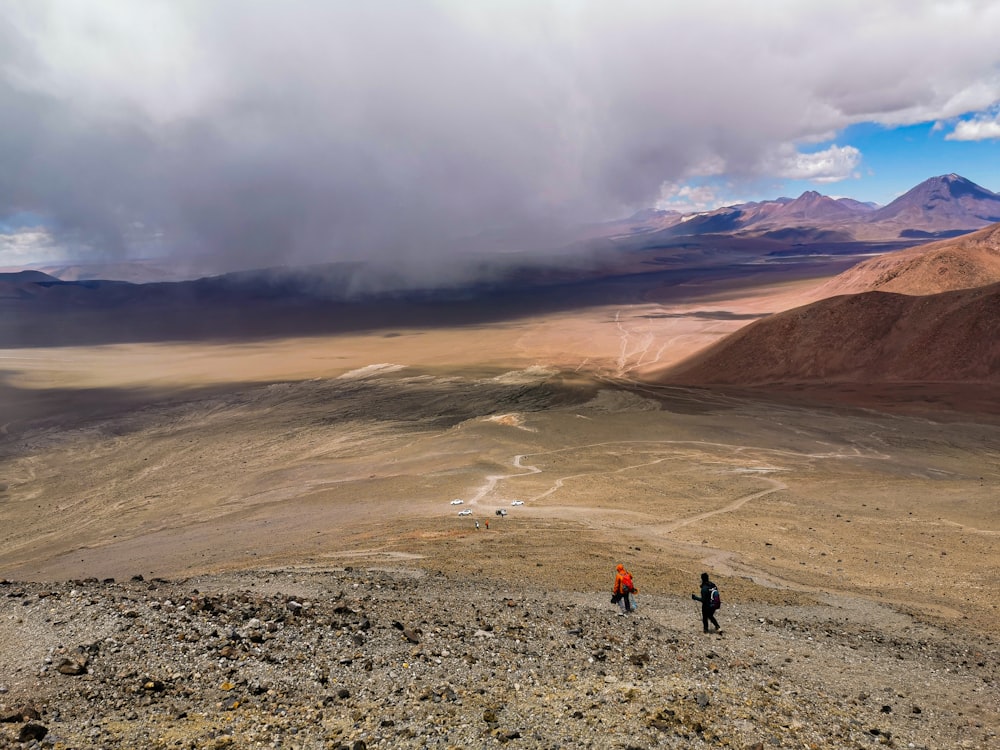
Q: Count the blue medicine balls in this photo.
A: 0